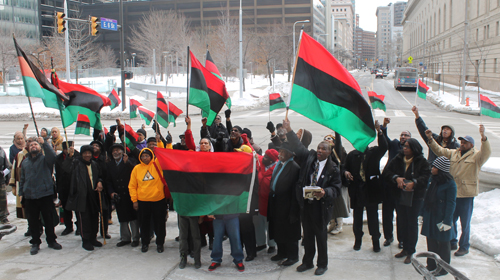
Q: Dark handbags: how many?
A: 1